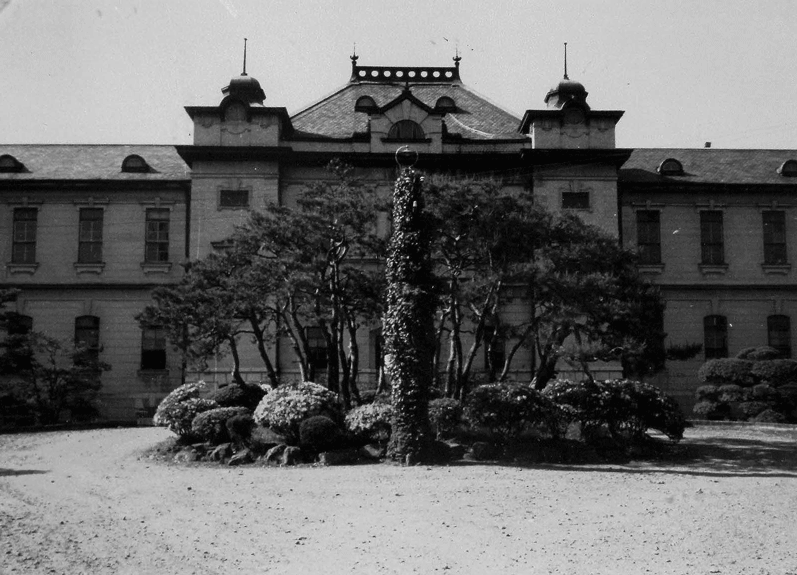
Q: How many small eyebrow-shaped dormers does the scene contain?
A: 6